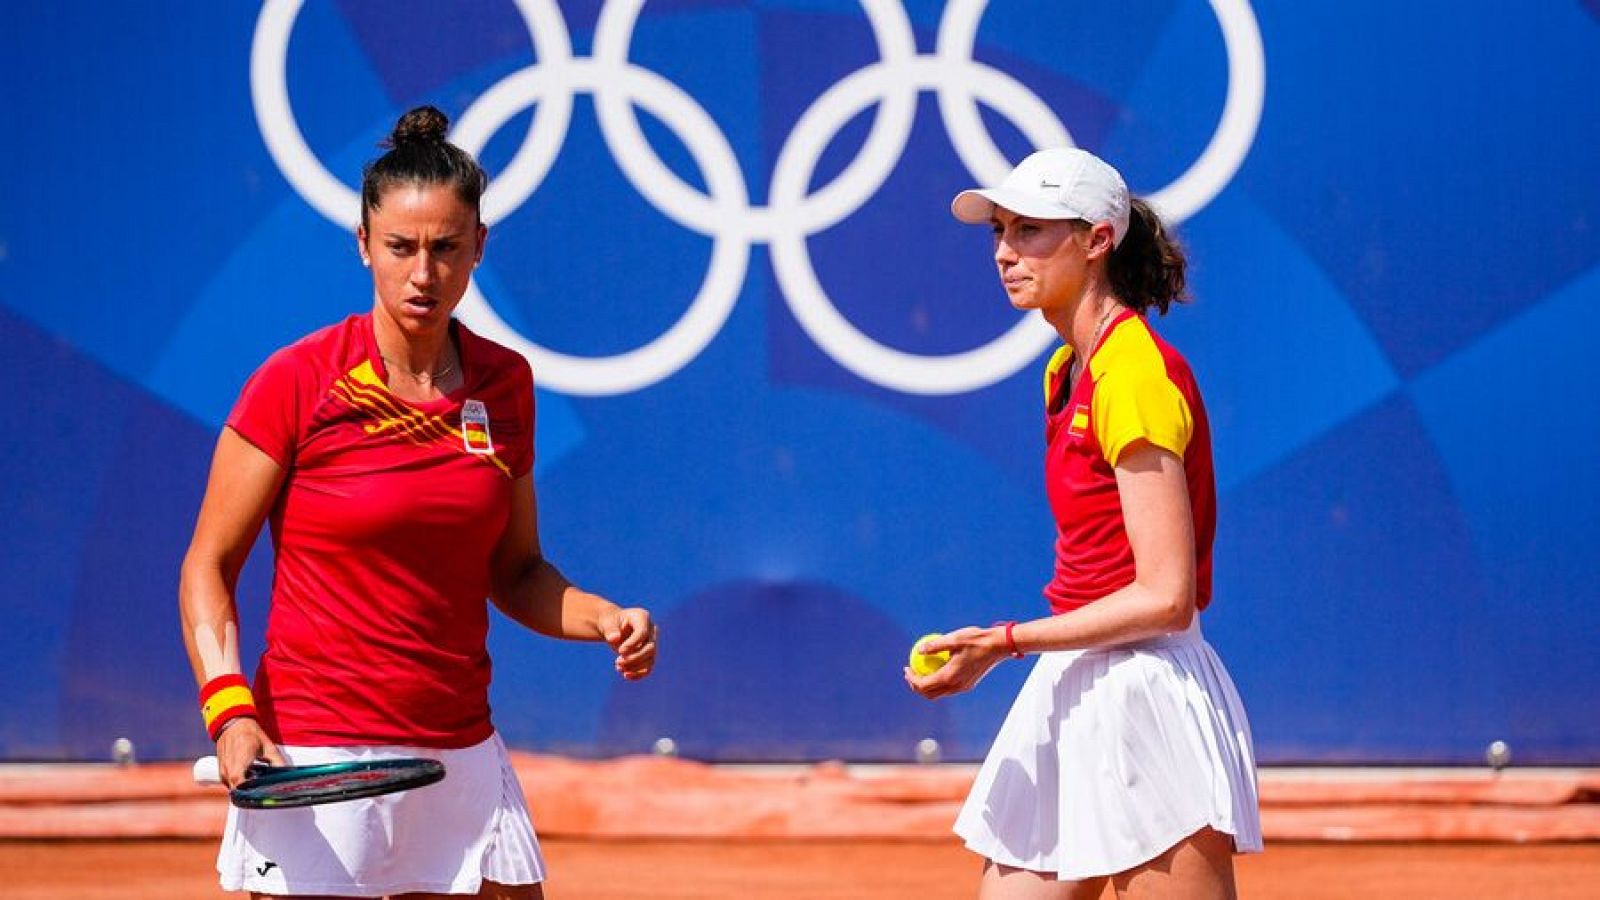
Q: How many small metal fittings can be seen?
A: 4